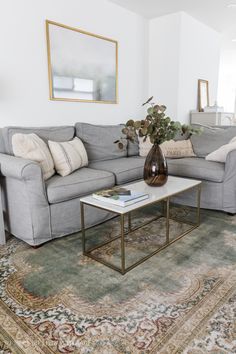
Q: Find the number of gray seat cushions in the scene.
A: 3